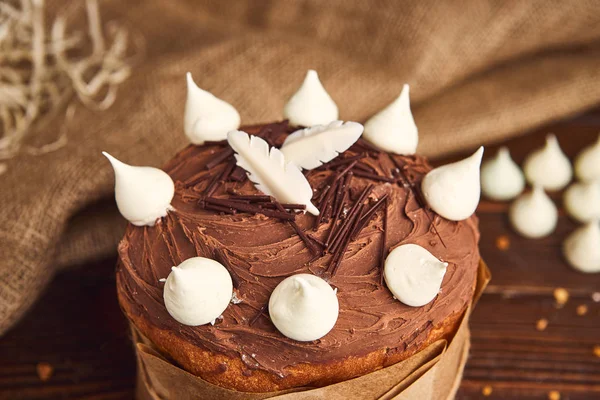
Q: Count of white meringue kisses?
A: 14